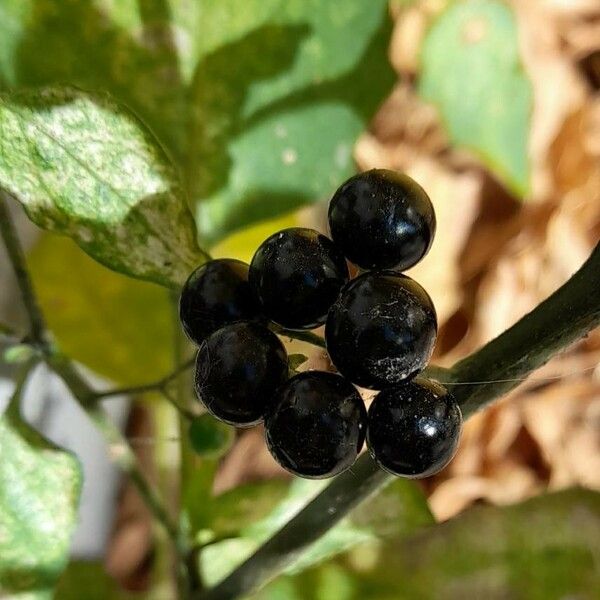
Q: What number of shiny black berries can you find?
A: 7